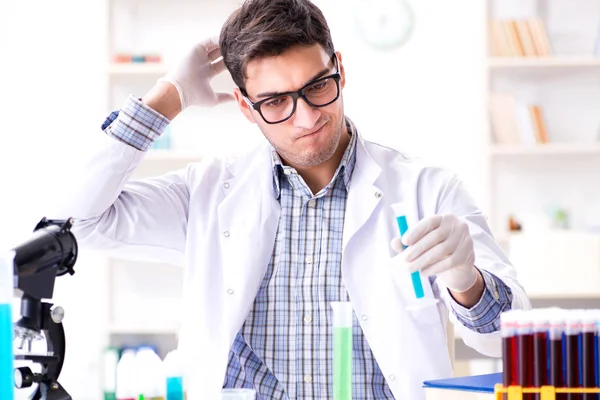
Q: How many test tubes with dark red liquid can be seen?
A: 6